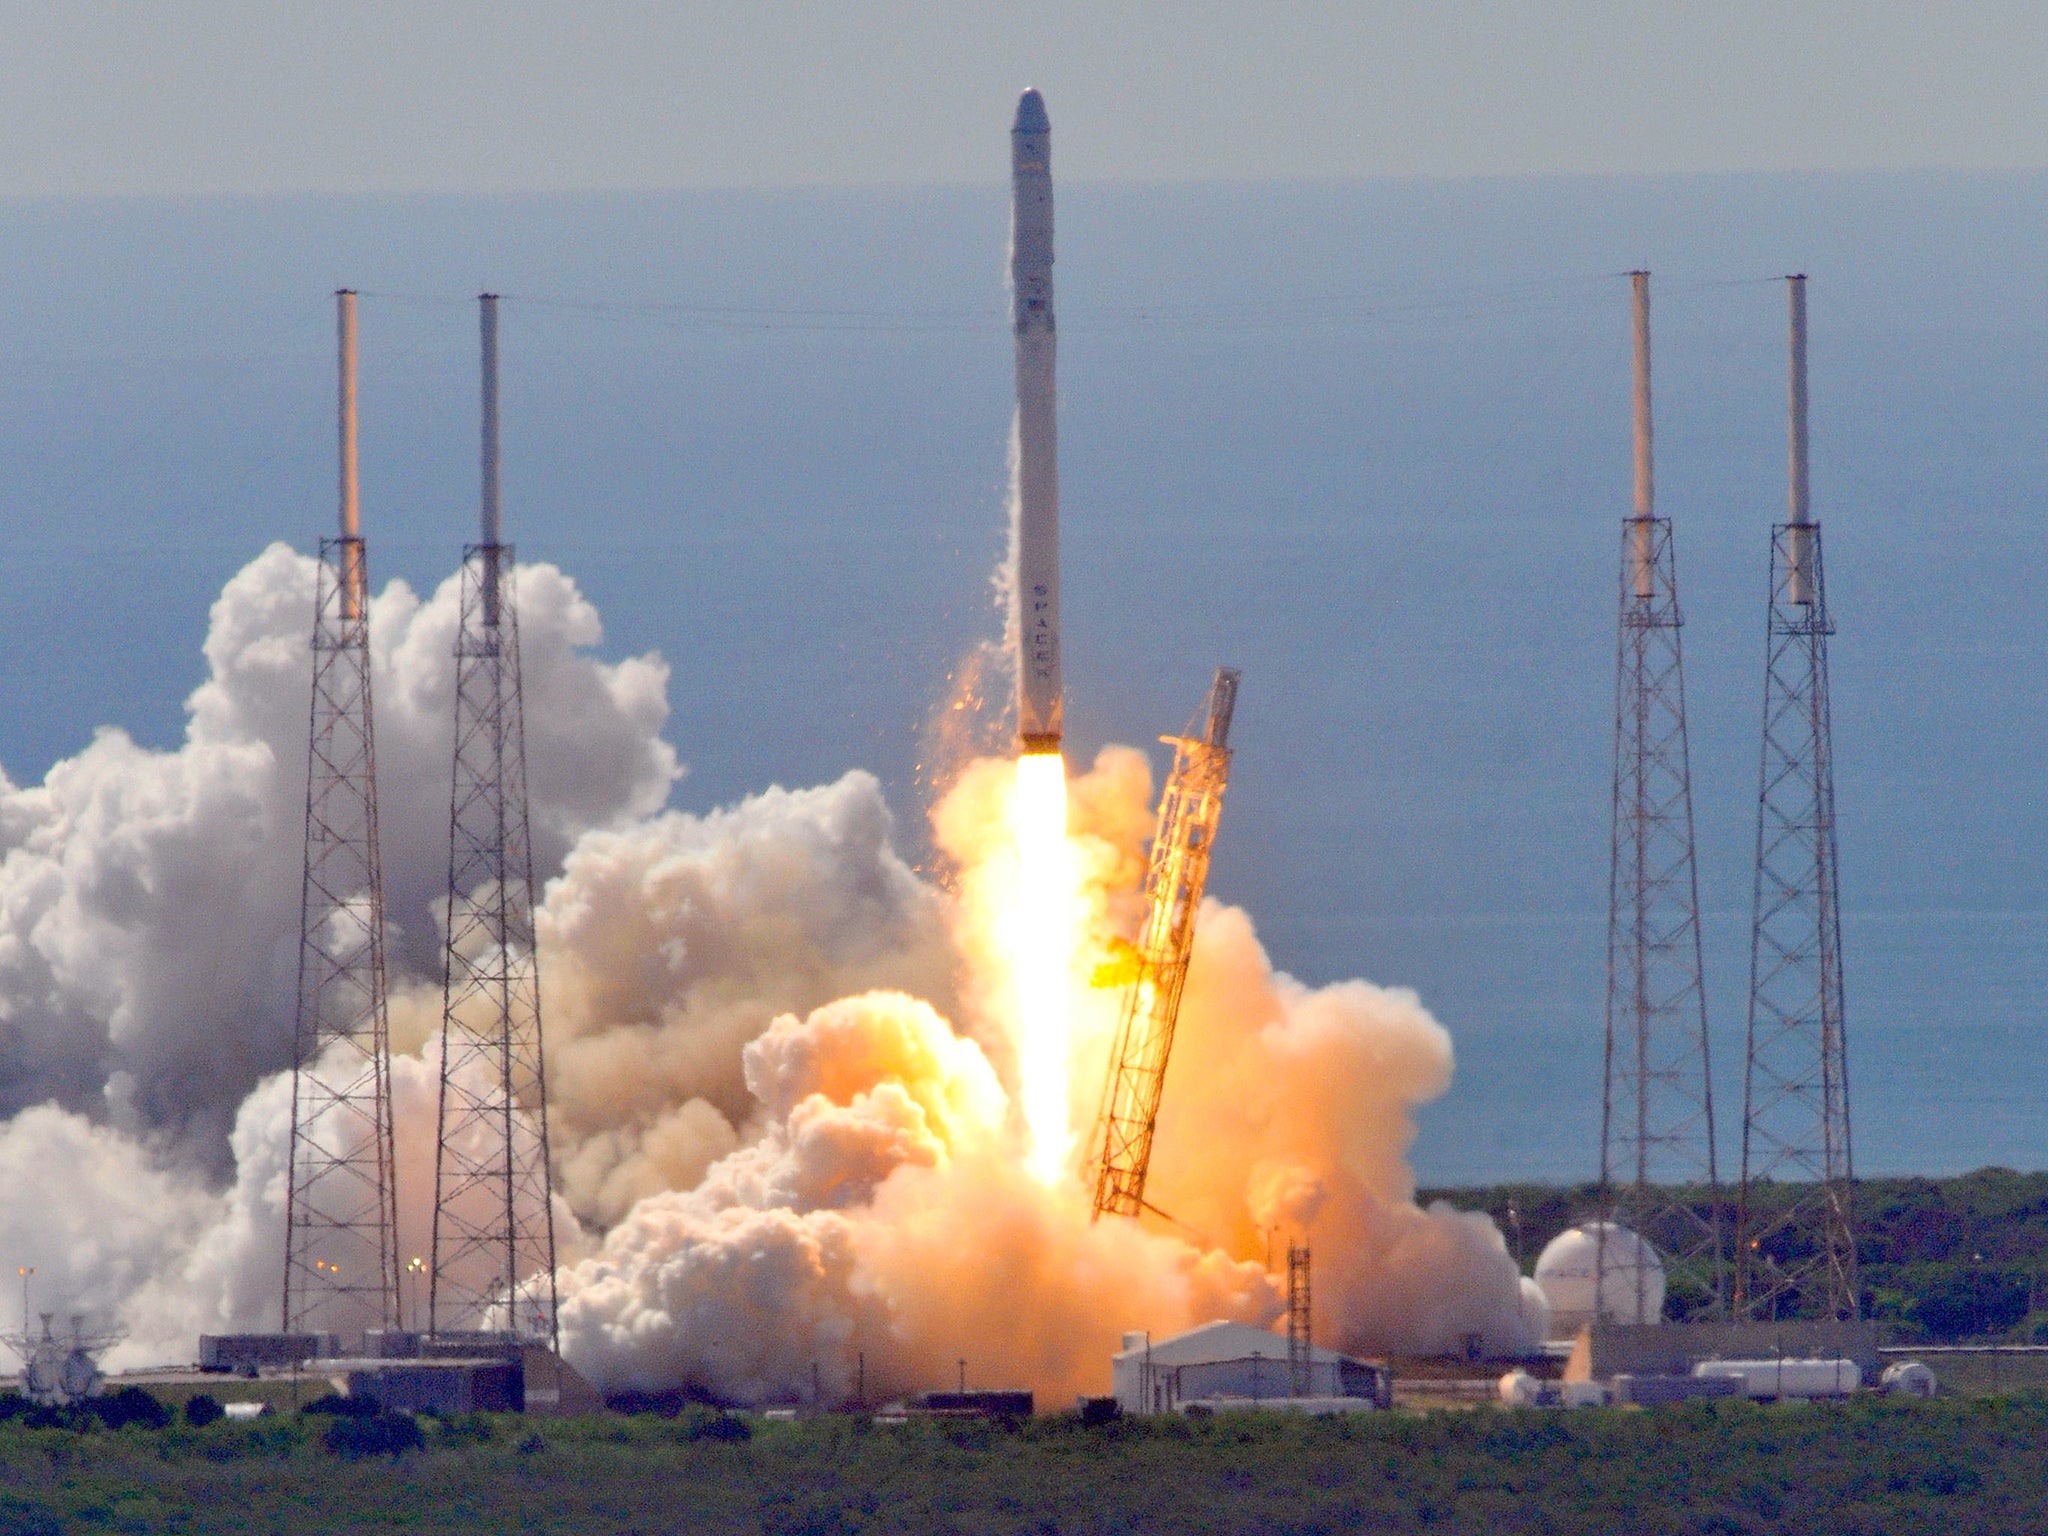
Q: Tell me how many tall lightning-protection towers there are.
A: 4